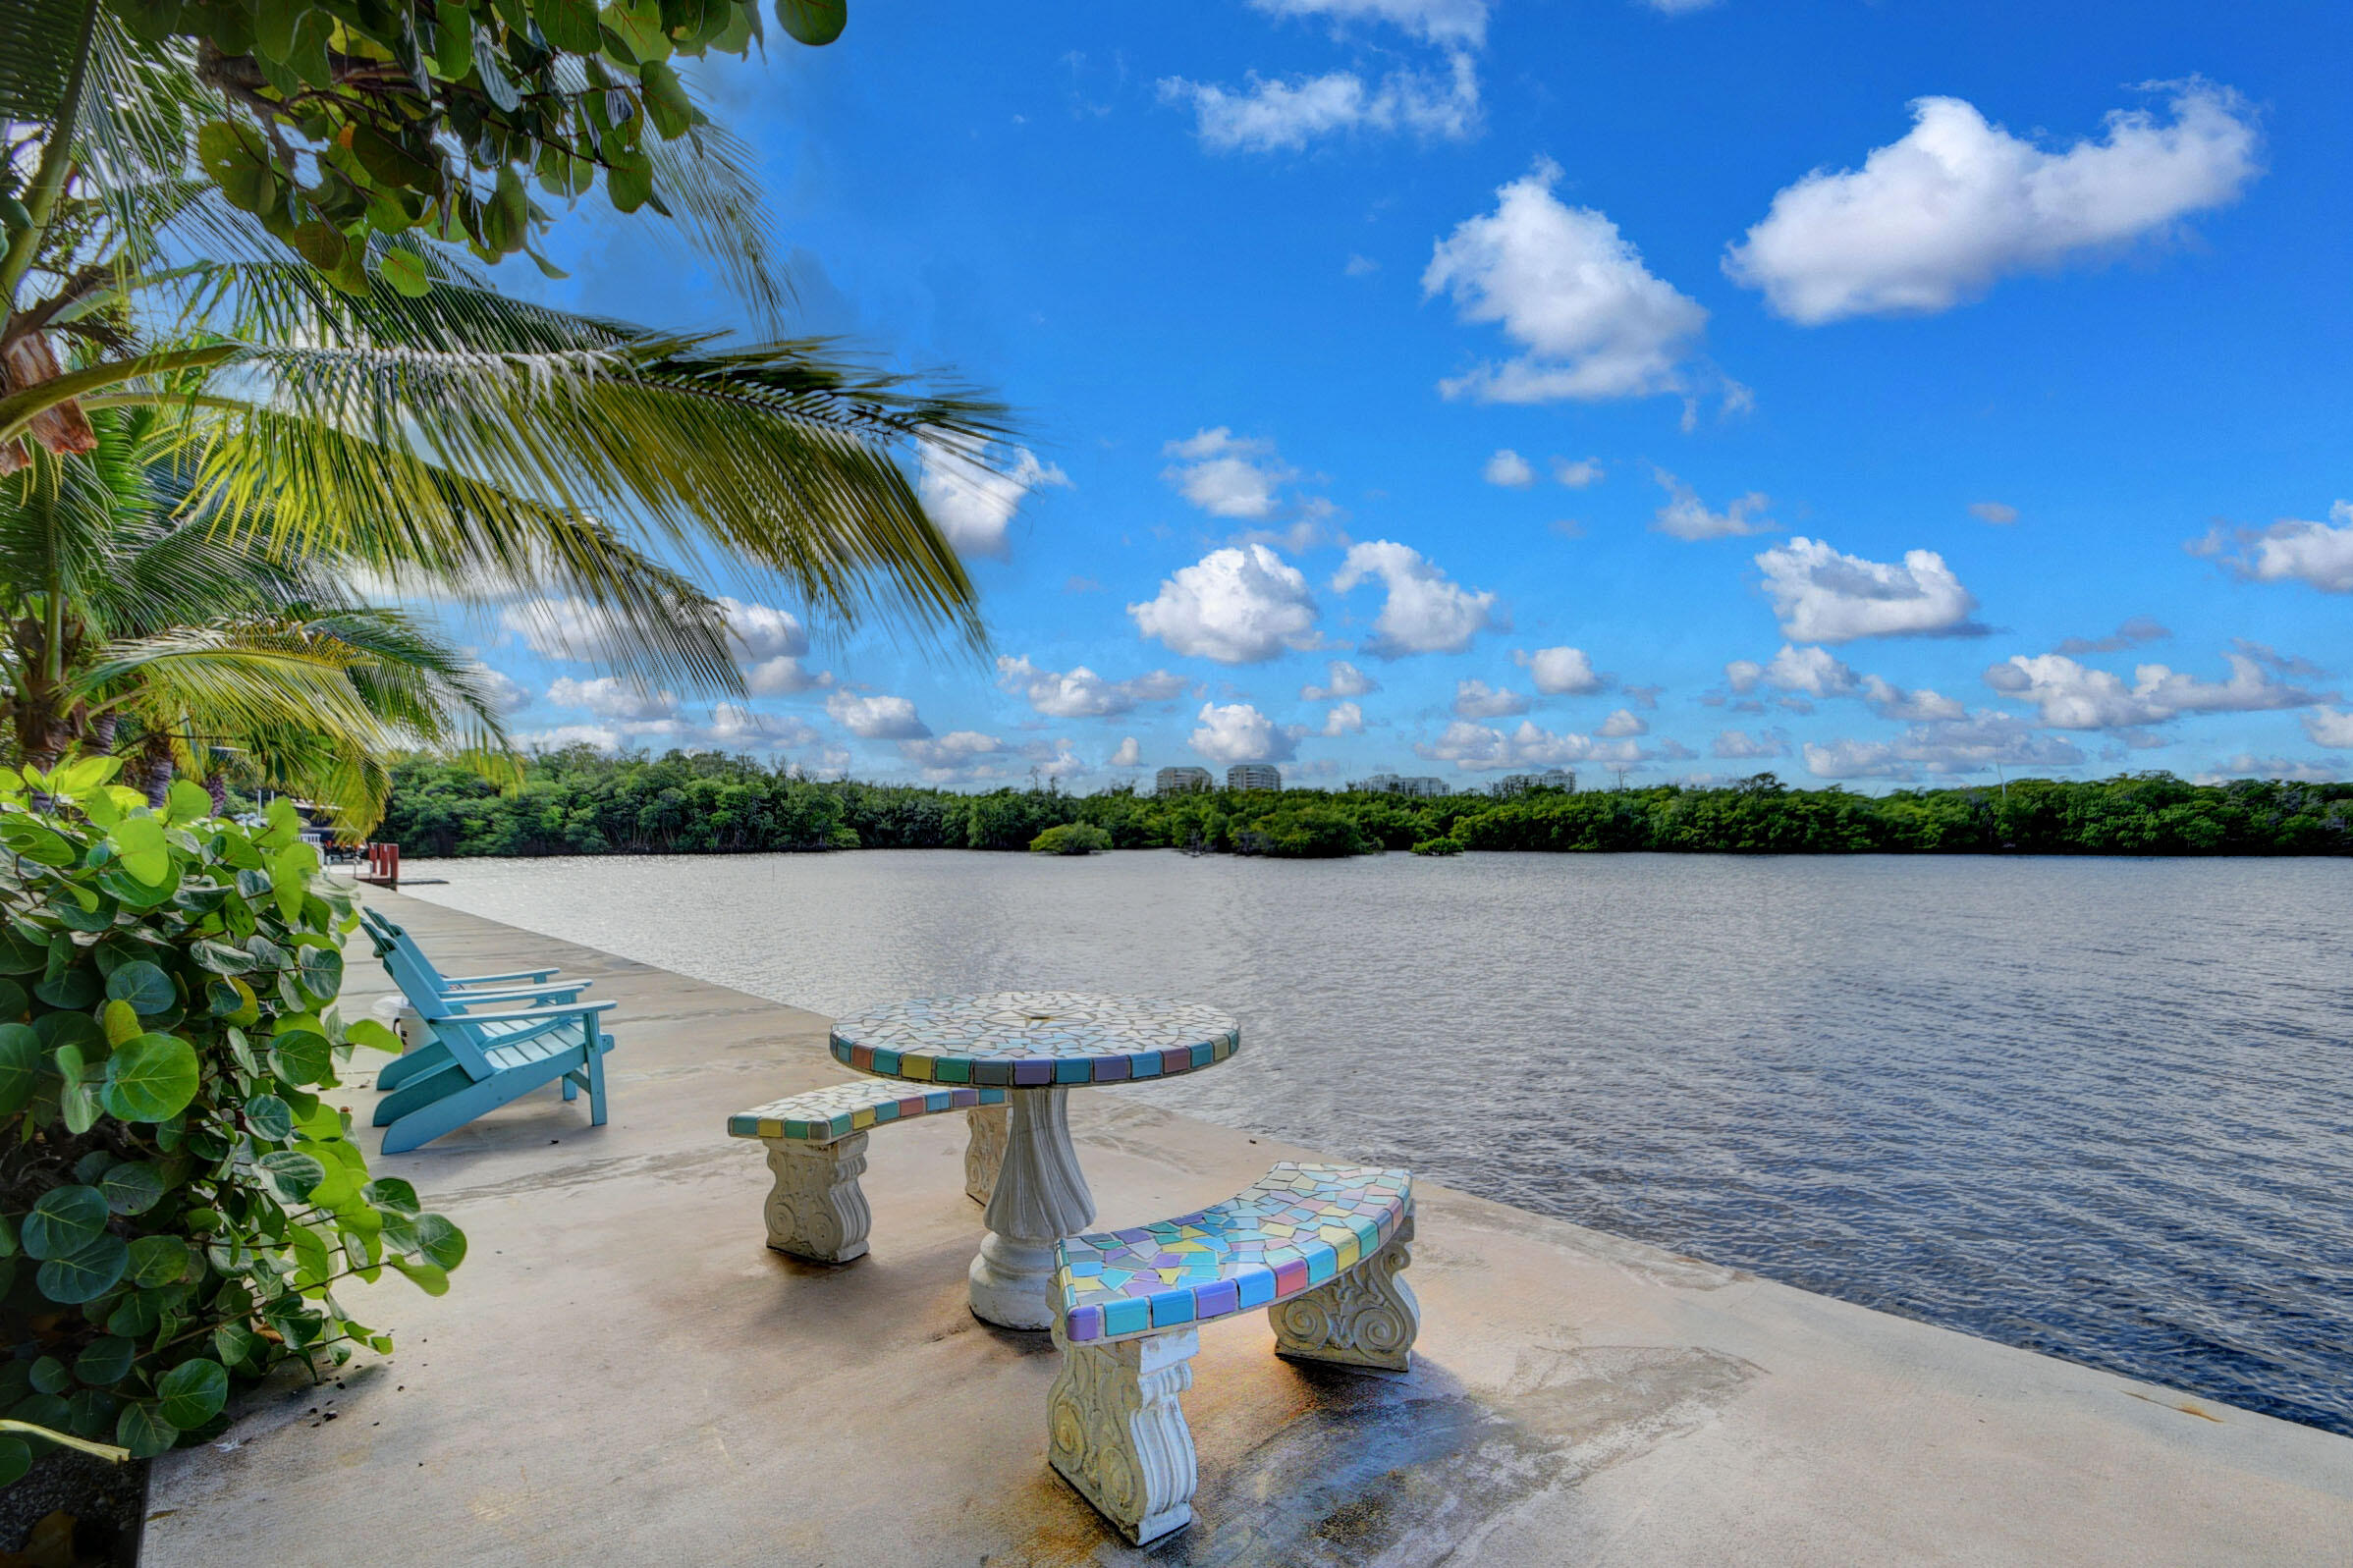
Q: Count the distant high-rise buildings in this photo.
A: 4